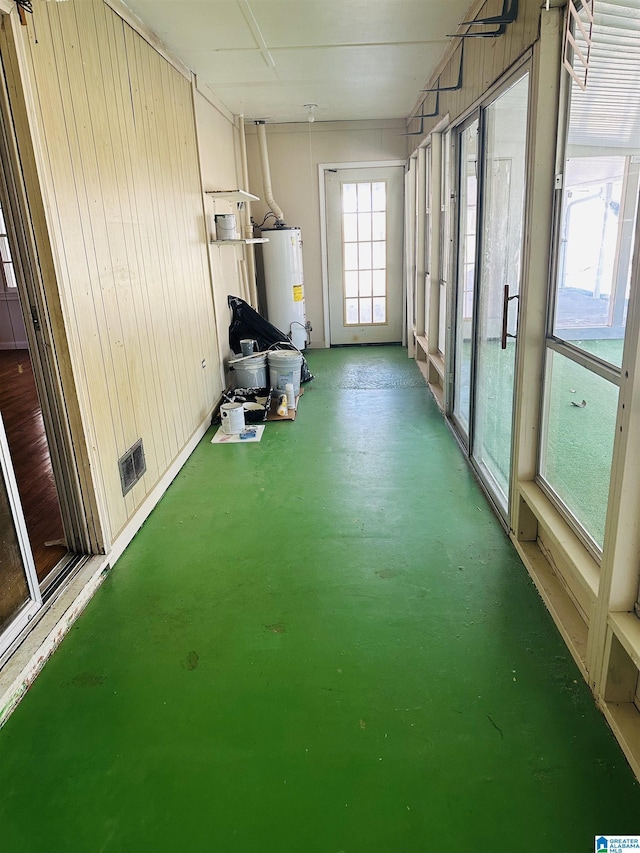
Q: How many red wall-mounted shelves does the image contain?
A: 0